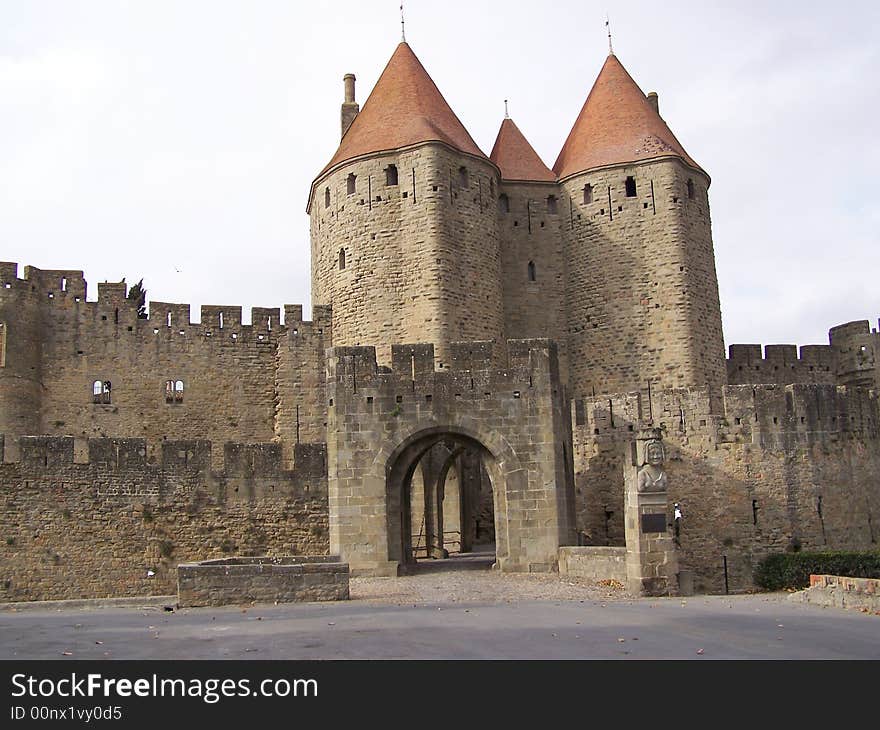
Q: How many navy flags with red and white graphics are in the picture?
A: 0